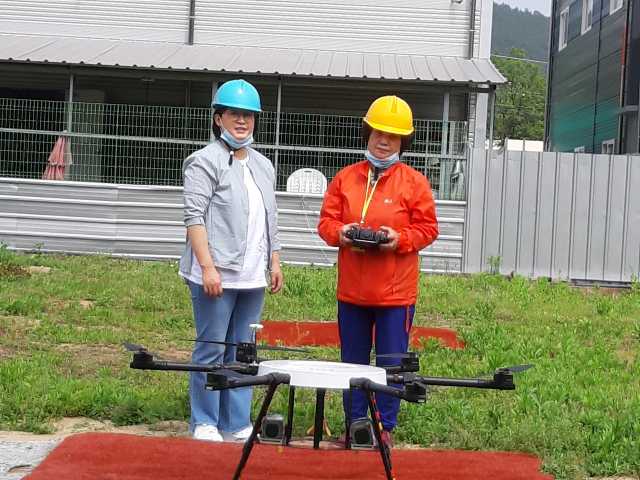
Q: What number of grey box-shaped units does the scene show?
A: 2